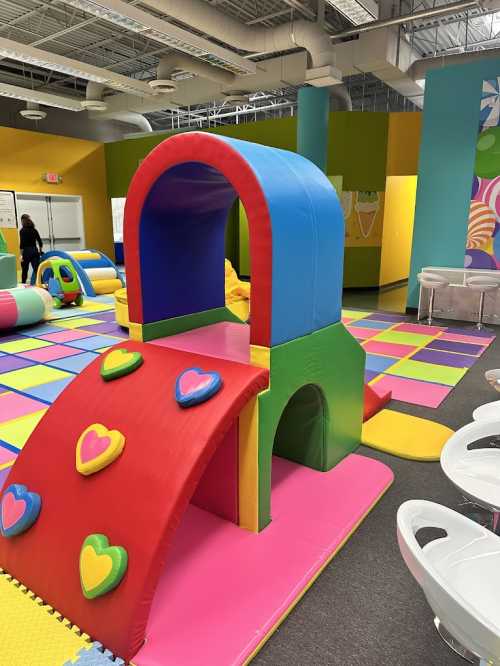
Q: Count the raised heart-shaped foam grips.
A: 5